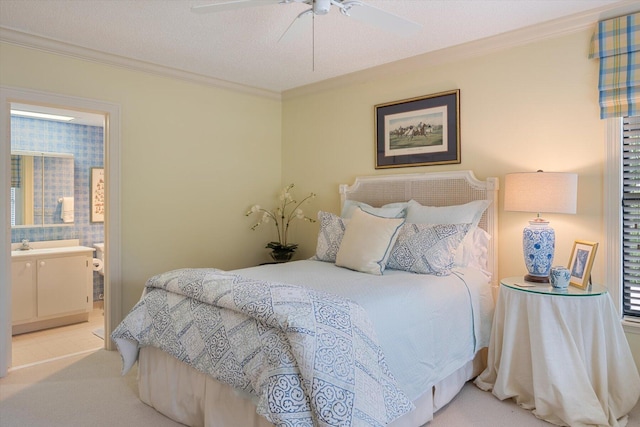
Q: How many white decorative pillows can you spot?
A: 1